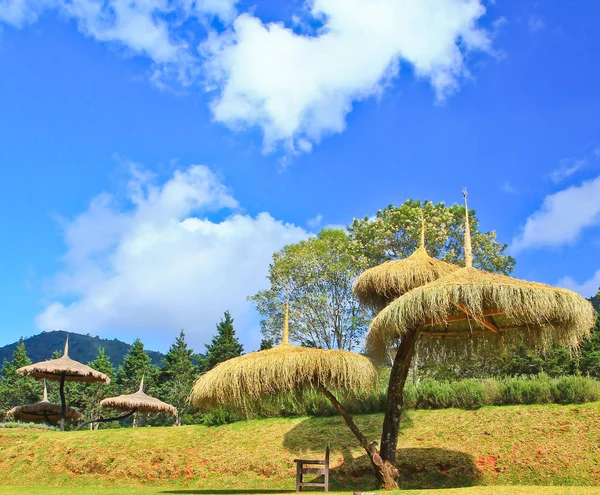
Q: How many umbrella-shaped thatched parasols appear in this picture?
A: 6